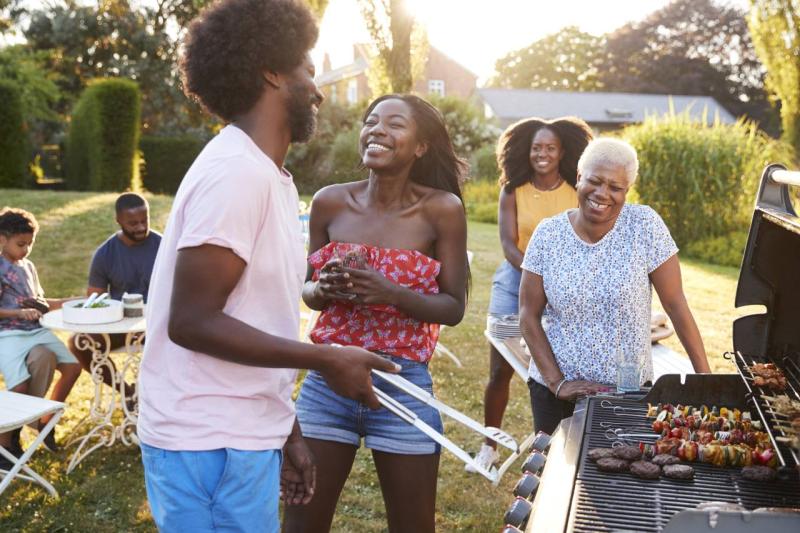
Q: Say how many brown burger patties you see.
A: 7